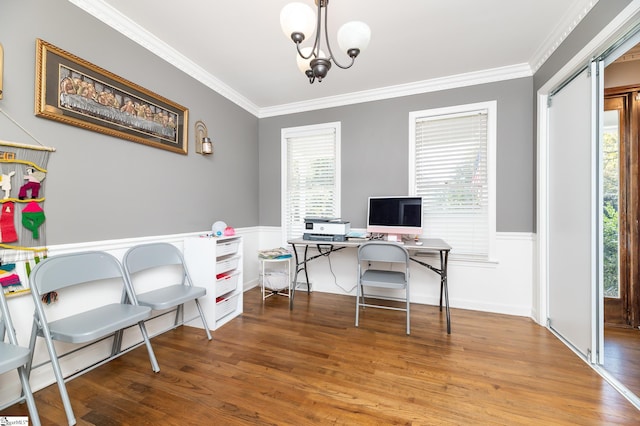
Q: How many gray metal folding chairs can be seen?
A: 4